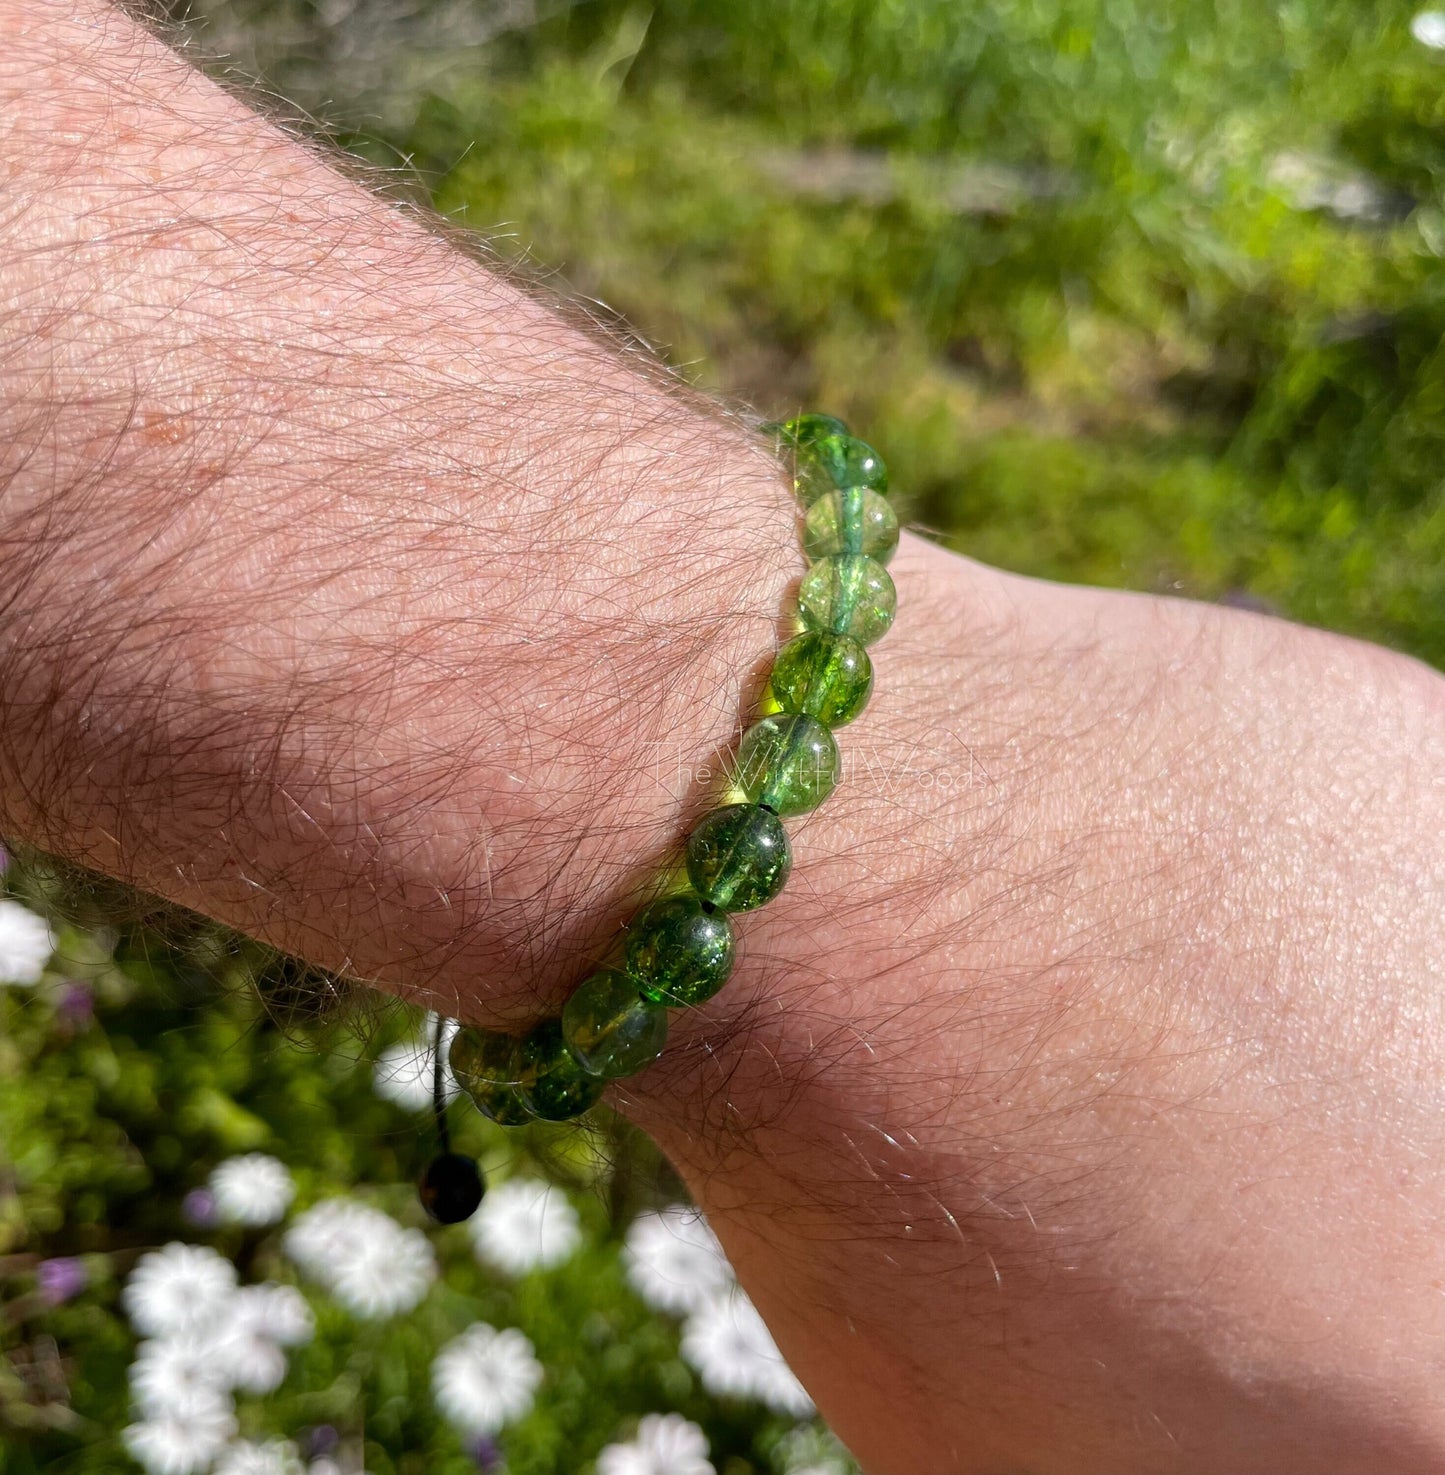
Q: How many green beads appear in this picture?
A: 12